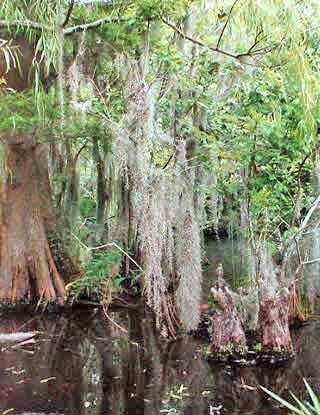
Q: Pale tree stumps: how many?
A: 2